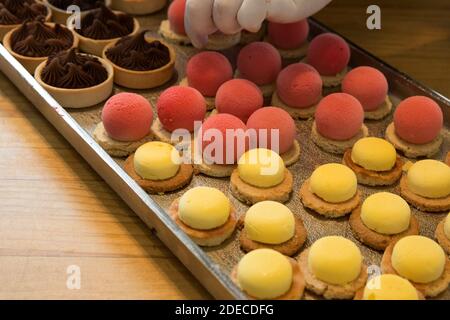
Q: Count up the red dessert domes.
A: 14